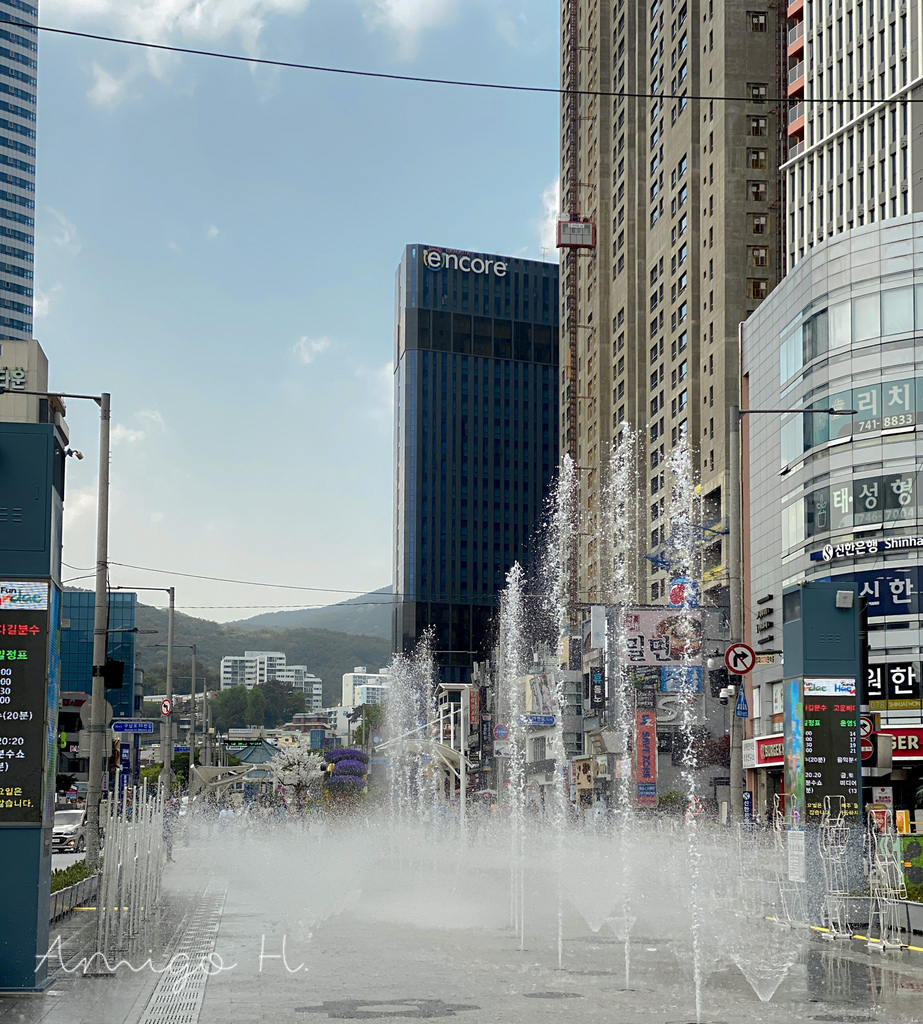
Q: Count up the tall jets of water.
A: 4